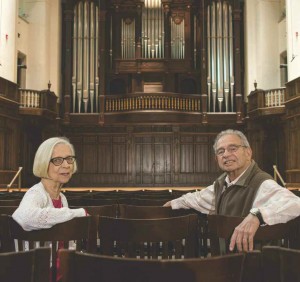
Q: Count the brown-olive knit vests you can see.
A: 1